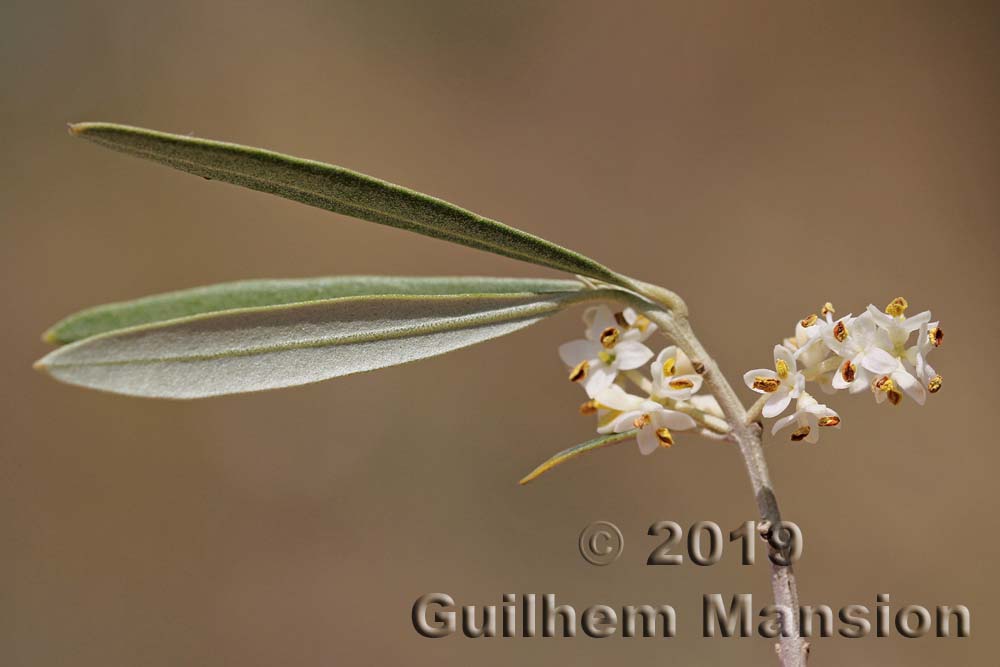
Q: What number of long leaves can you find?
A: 3